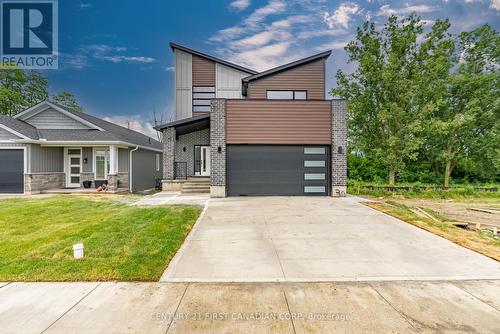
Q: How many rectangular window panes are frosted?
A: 4